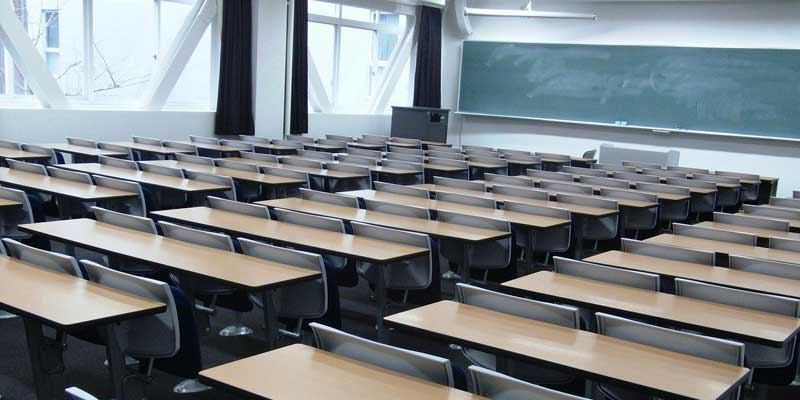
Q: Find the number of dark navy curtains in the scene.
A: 3